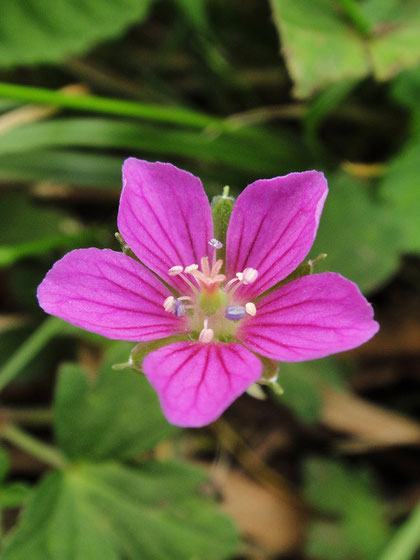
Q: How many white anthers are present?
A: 7